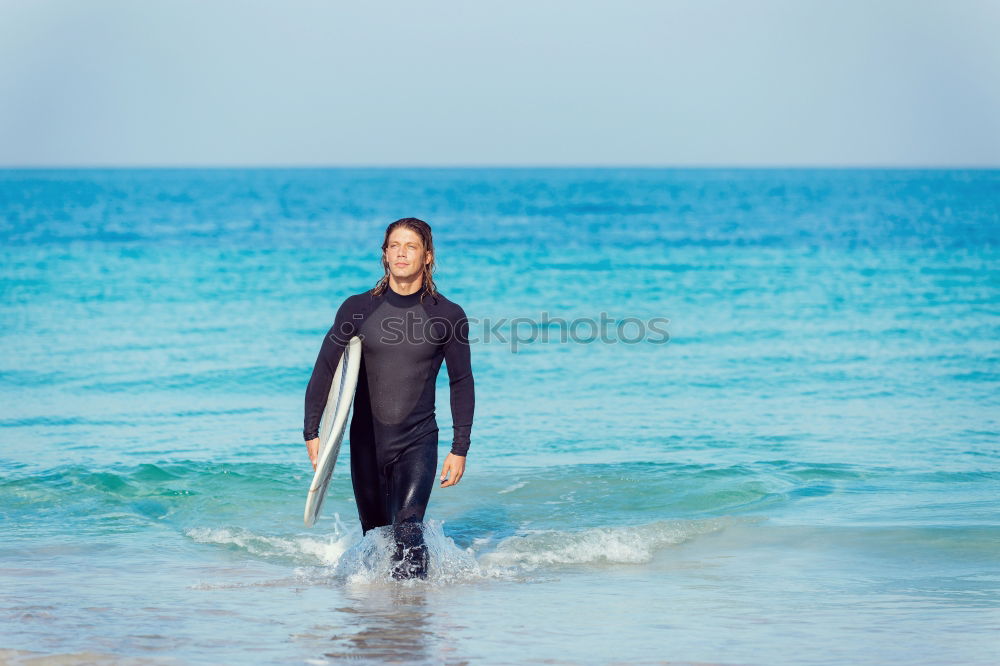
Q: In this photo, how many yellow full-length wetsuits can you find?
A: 0